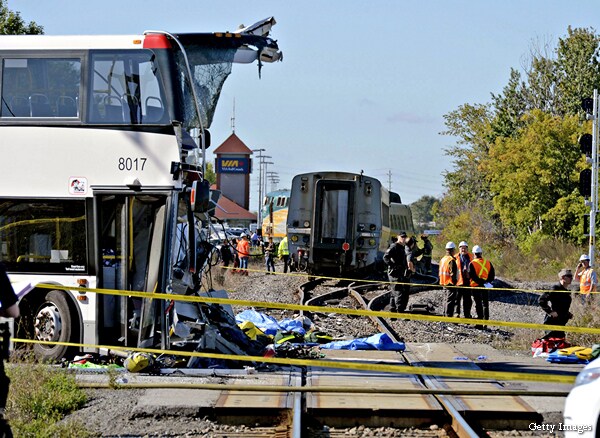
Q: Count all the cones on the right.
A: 0